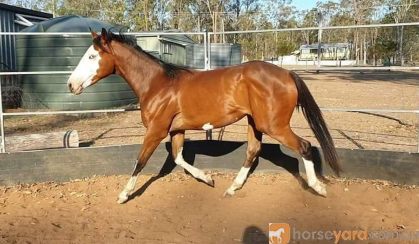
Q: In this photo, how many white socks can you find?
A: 4